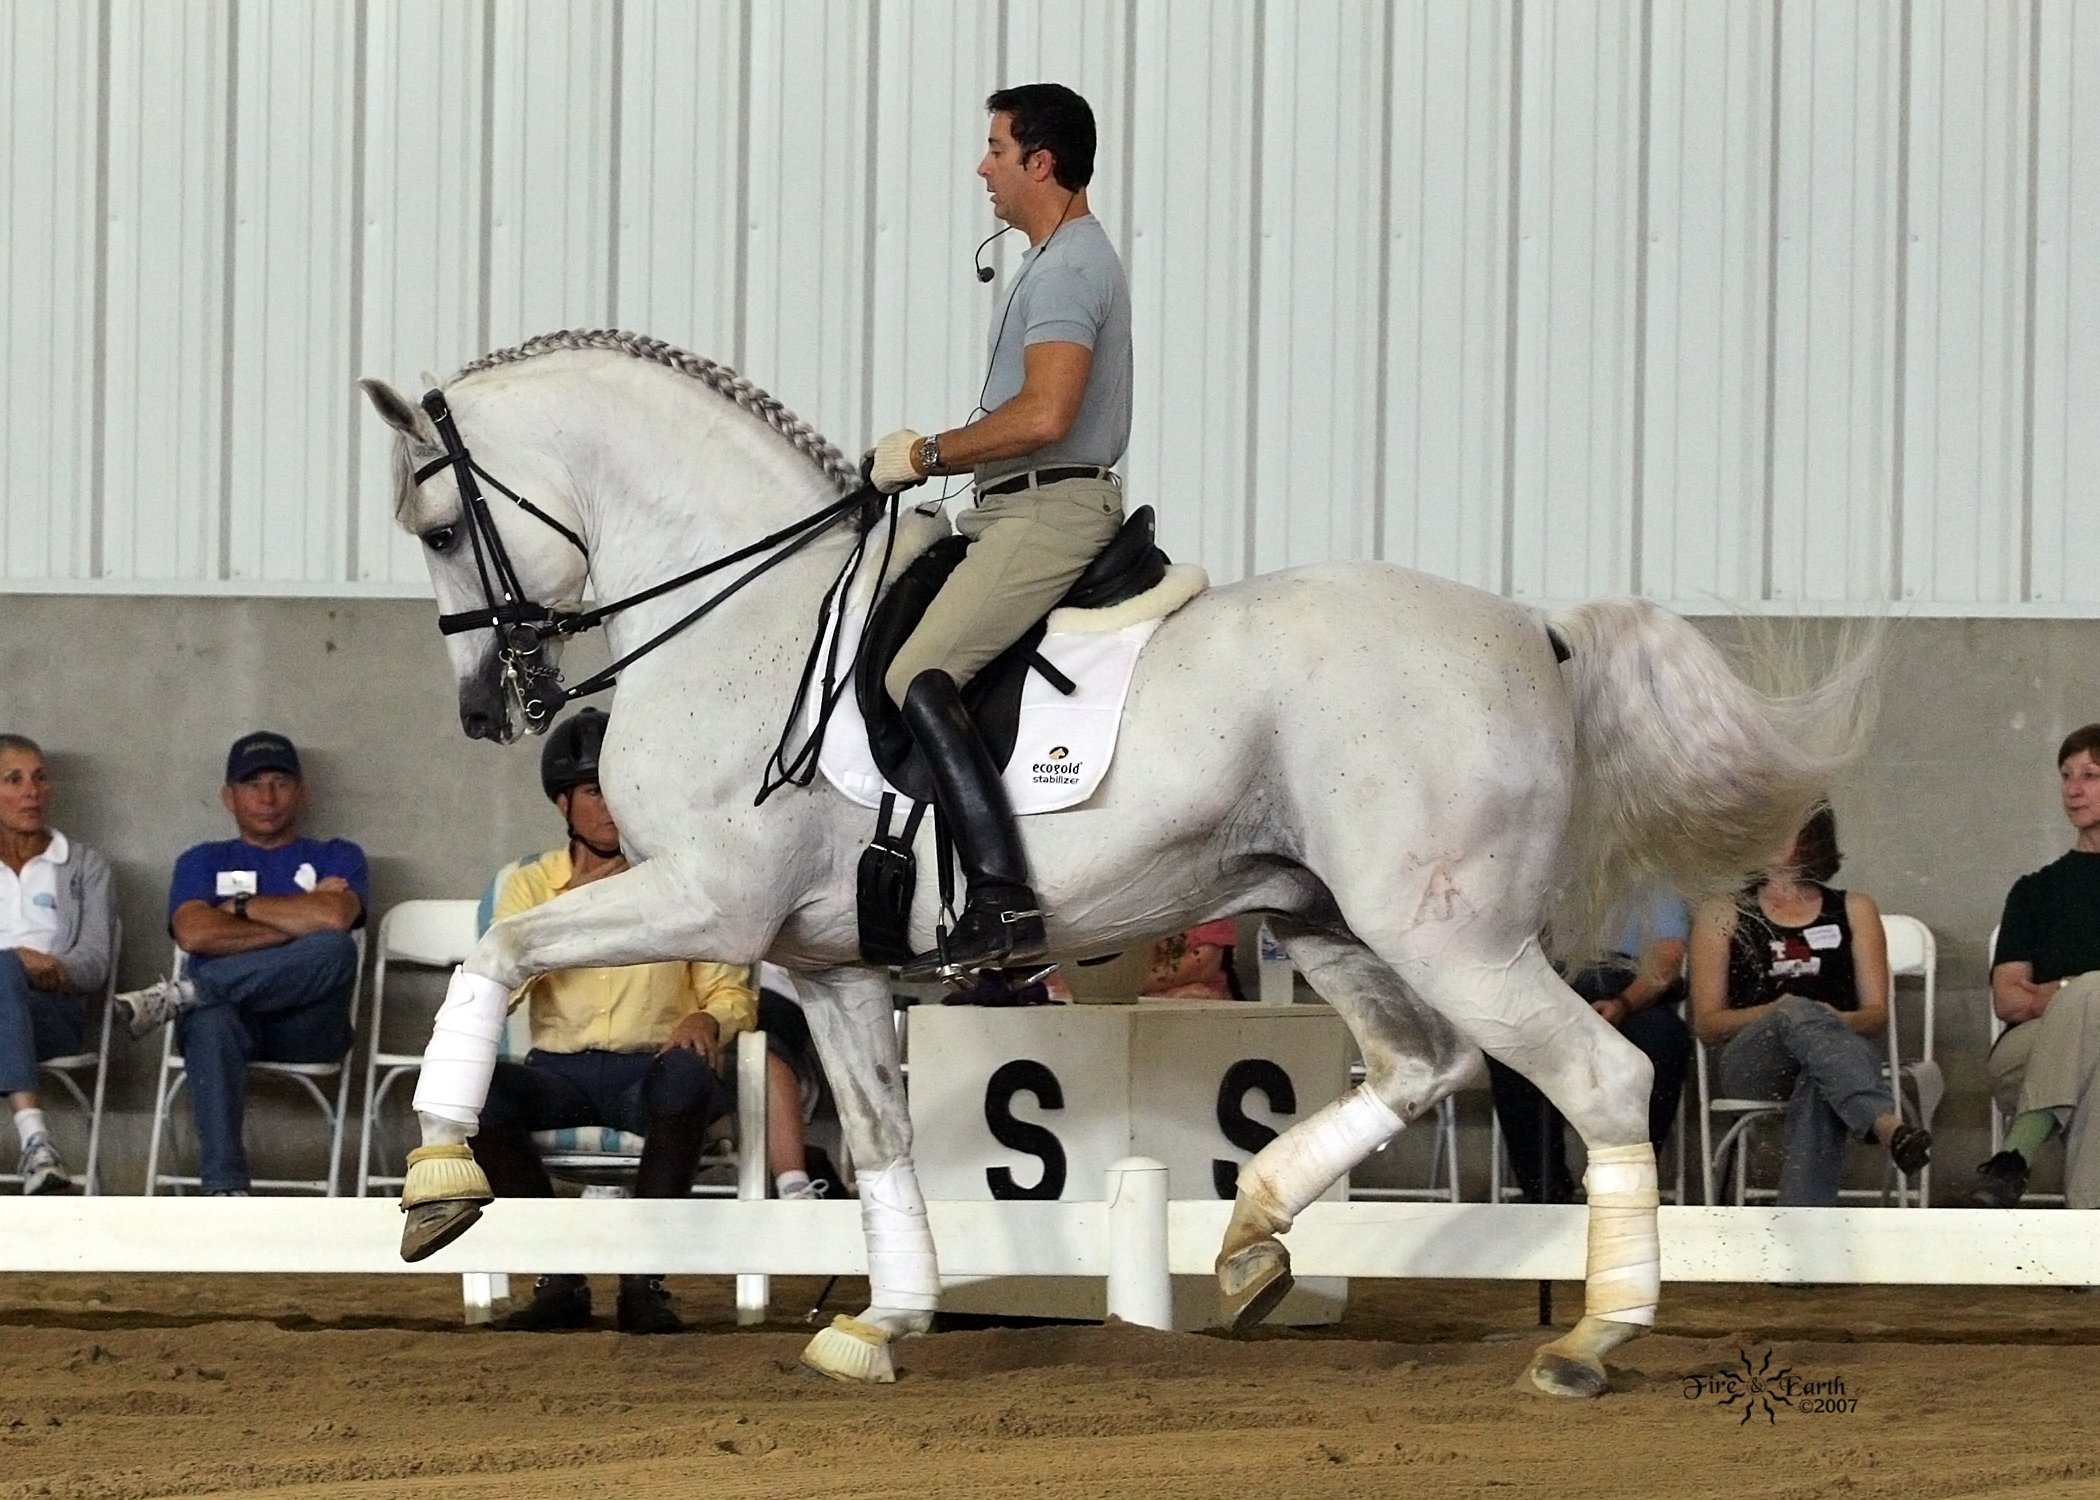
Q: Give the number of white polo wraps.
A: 4